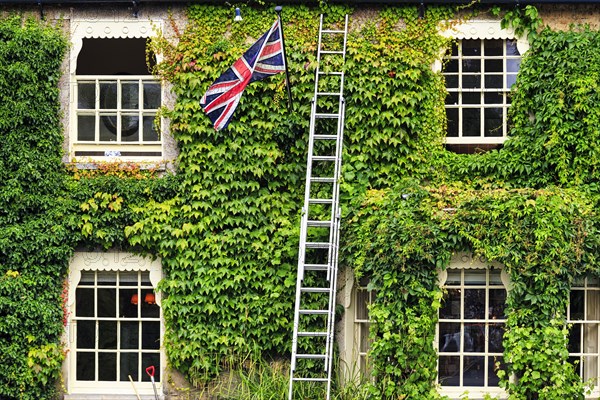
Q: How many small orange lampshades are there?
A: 2